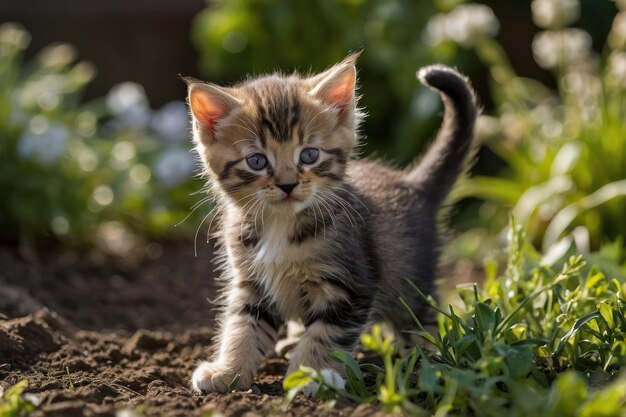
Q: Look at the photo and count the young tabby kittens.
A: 1